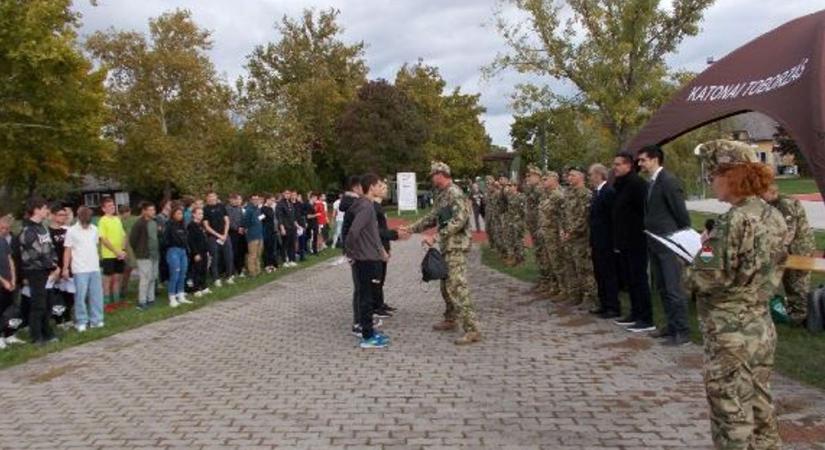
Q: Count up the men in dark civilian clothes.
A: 3